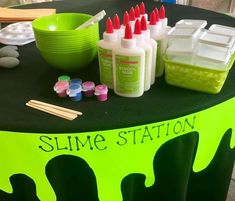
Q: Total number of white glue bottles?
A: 12